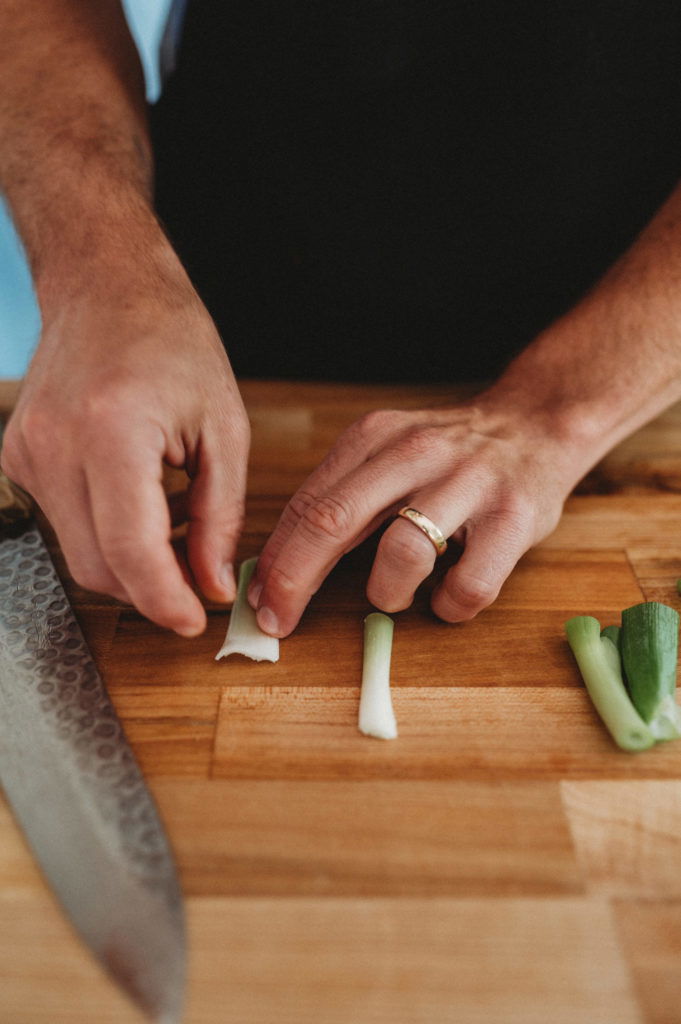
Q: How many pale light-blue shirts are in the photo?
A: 0